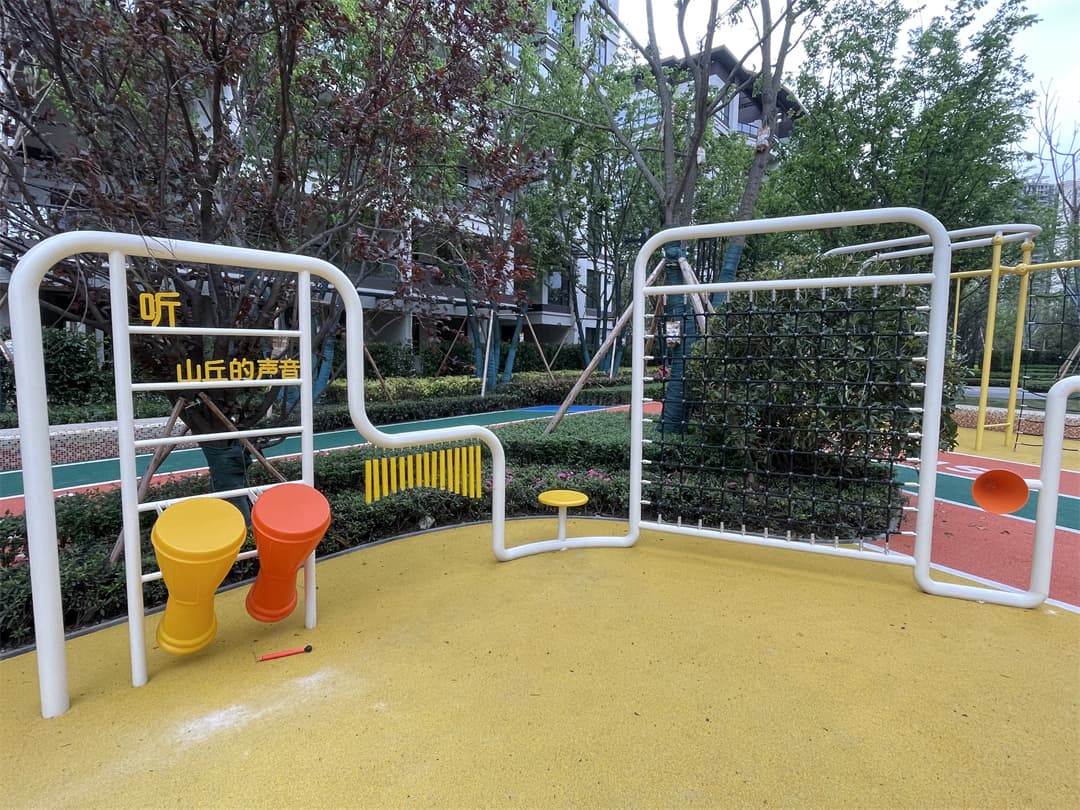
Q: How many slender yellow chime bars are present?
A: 15